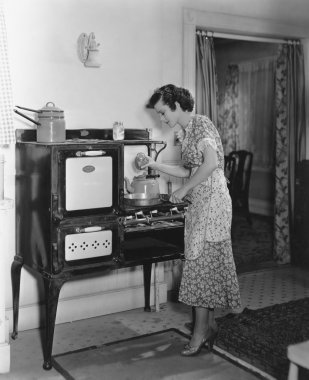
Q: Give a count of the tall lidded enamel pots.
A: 1